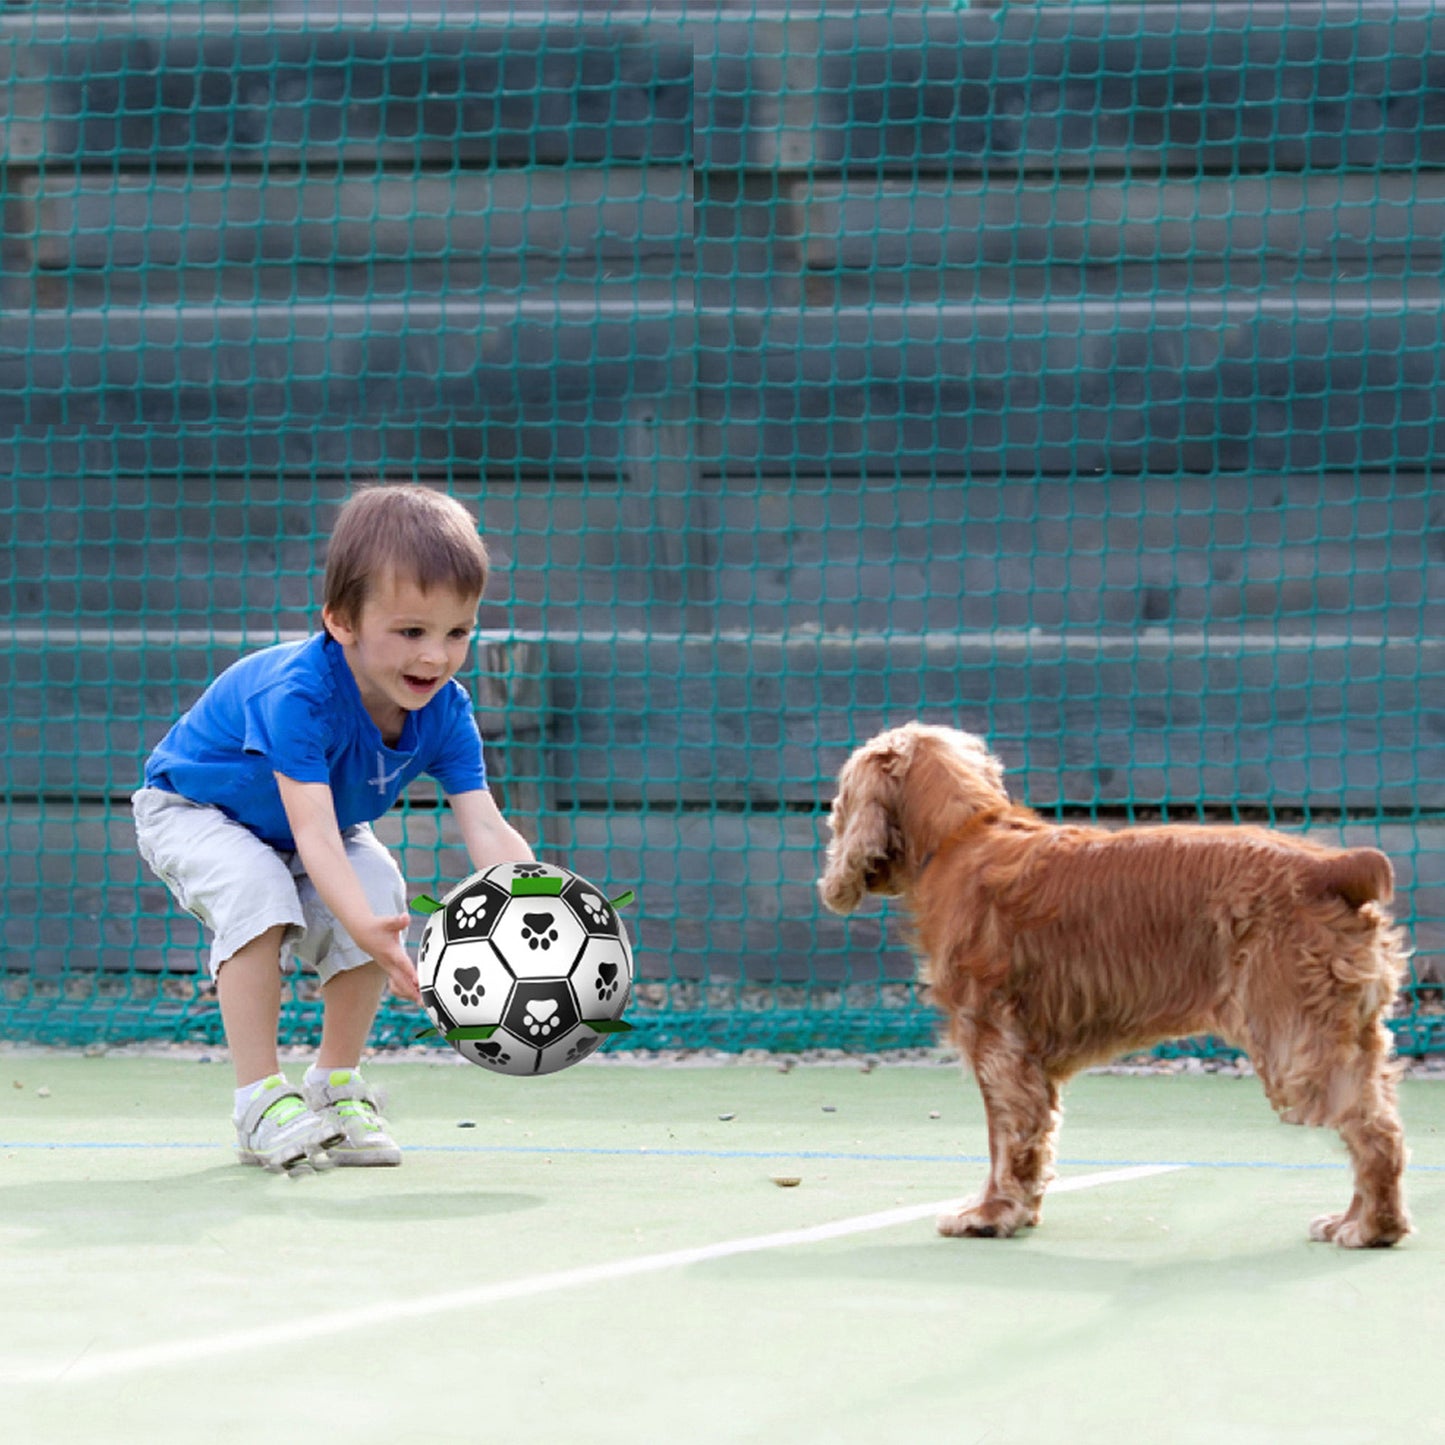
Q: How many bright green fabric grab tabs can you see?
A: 6